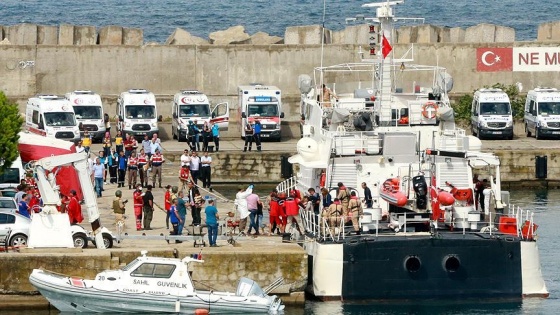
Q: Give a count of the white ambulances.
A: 7